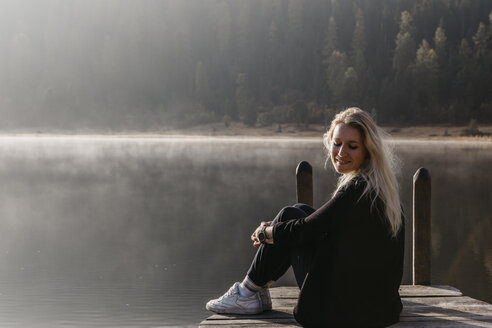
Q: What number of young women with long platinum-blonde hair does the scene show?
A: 1